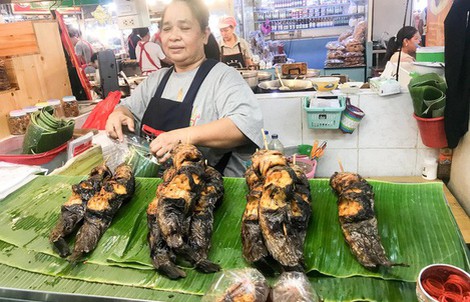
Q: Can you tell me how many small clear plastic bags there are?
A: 2